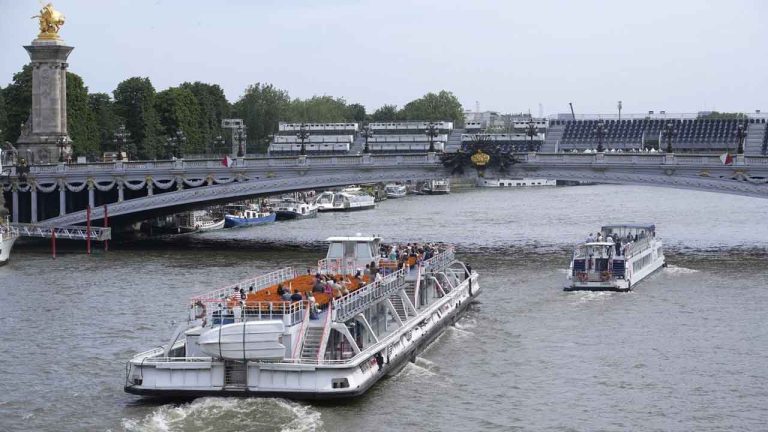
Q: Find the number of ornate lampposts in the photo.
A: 11